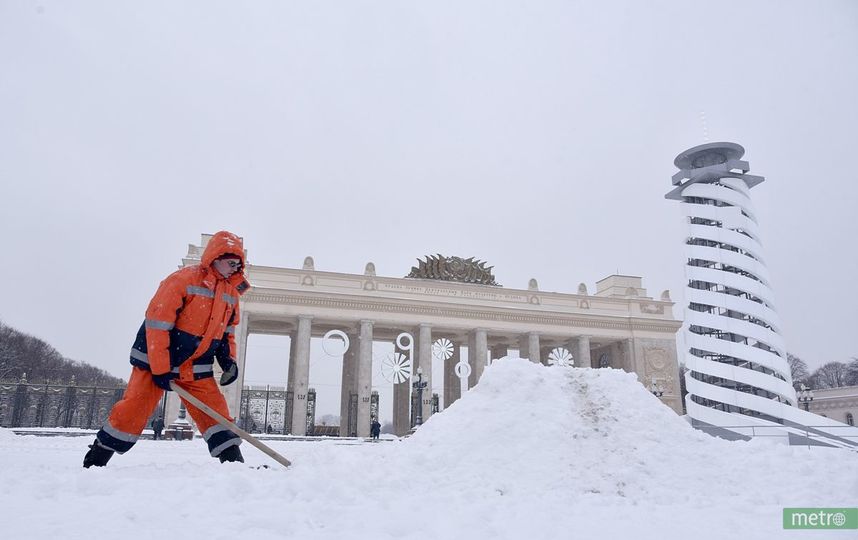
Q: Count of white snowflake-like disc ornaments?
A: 3